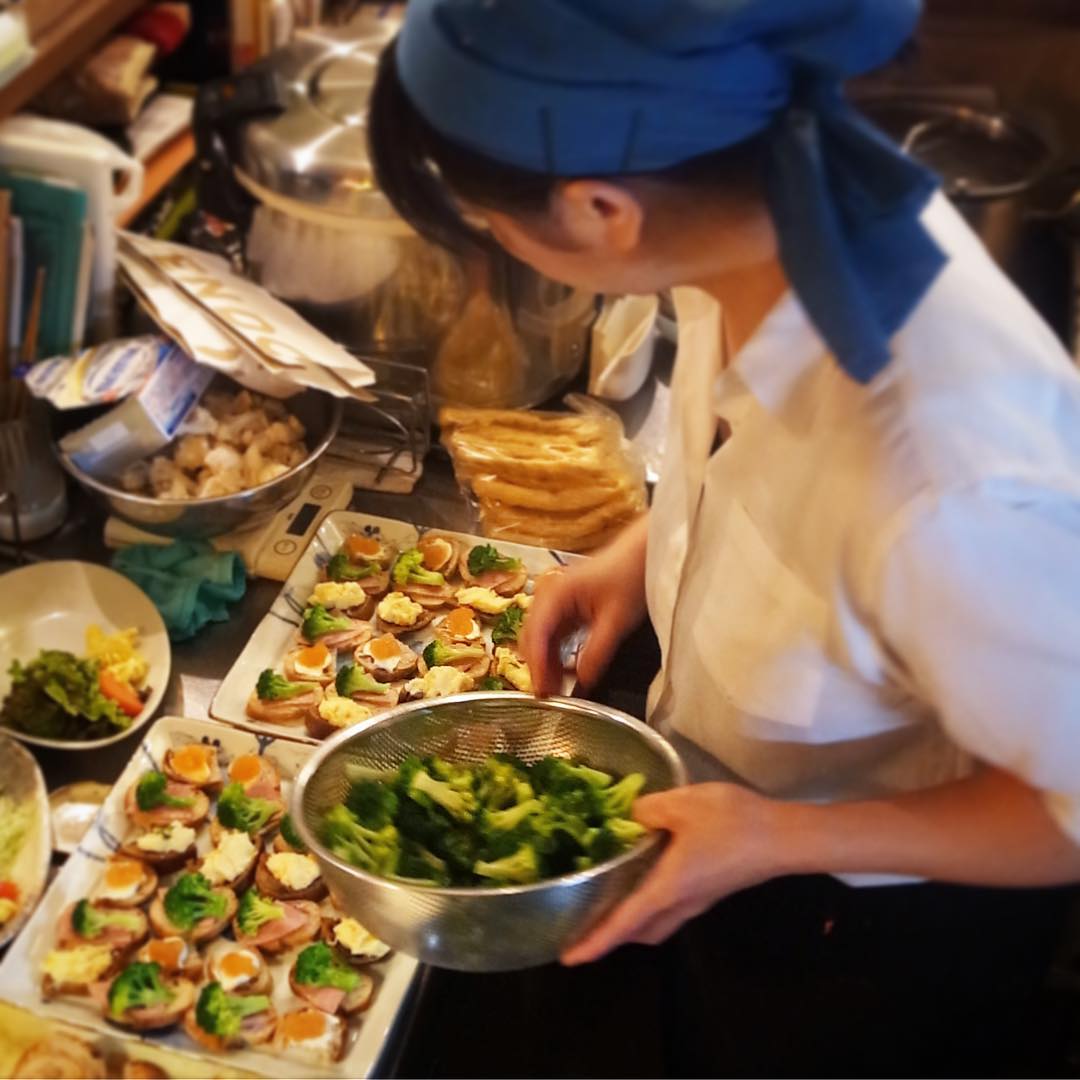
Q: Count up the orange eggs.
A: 11